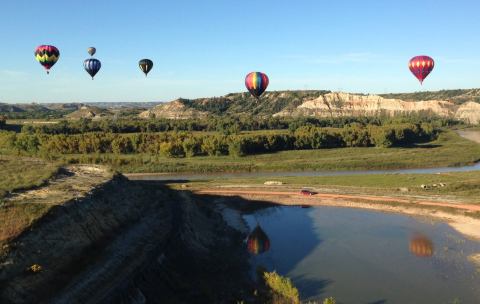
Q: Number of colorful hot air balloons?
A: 6